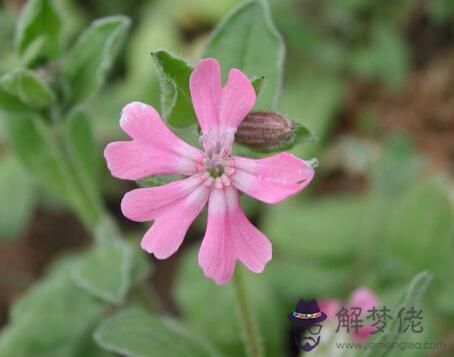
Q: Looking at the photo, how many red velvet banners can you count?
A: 0